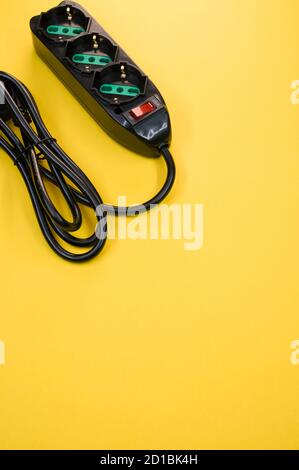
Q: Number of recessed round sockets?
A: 3